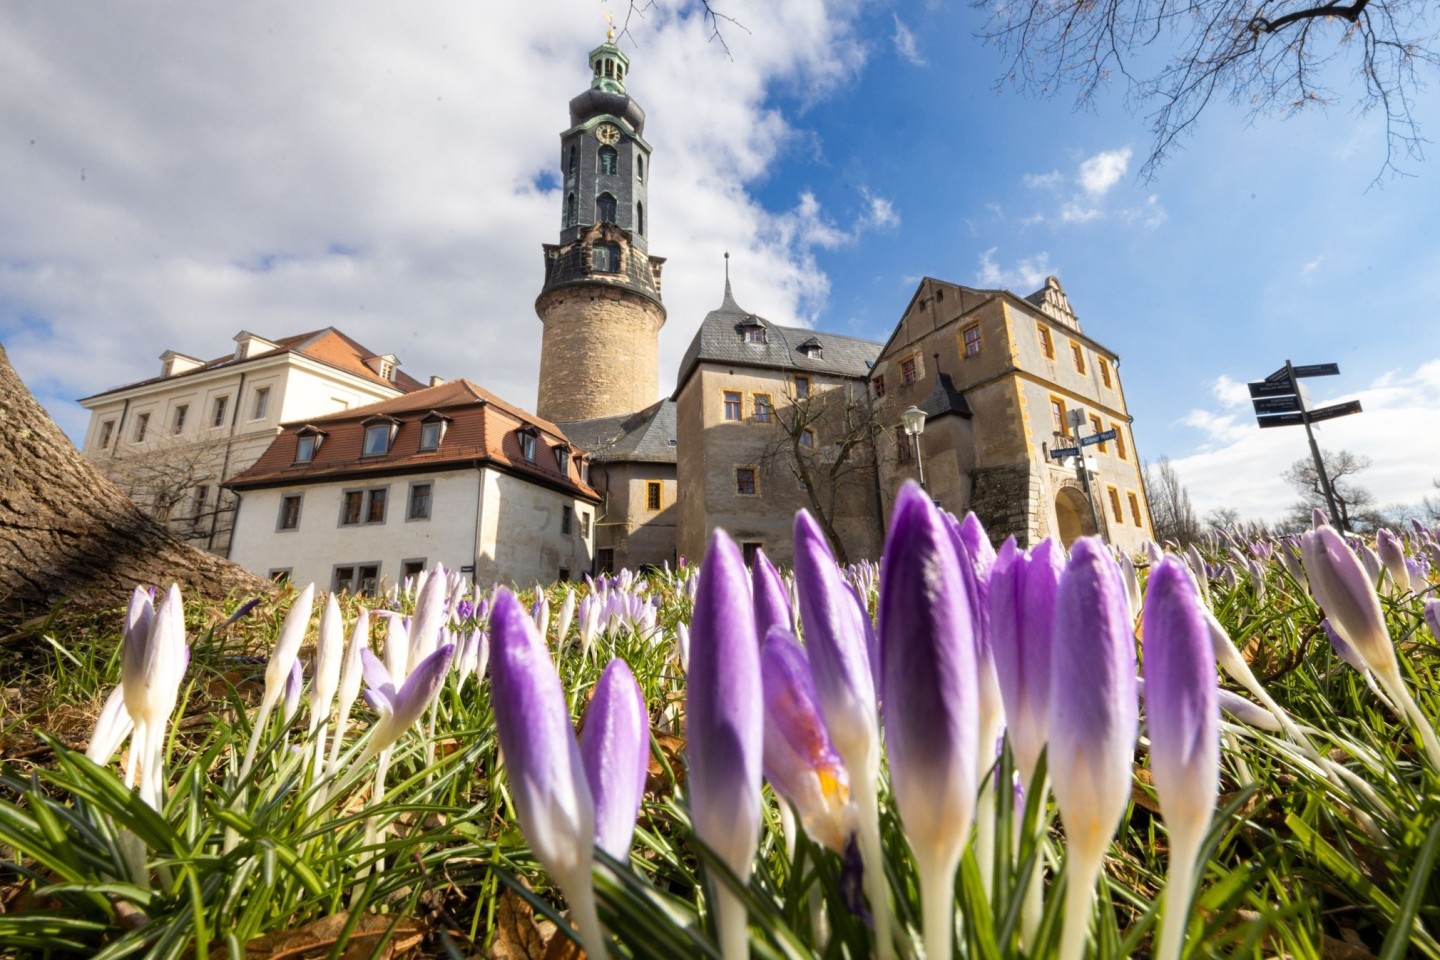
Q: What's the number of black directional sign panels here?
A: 6